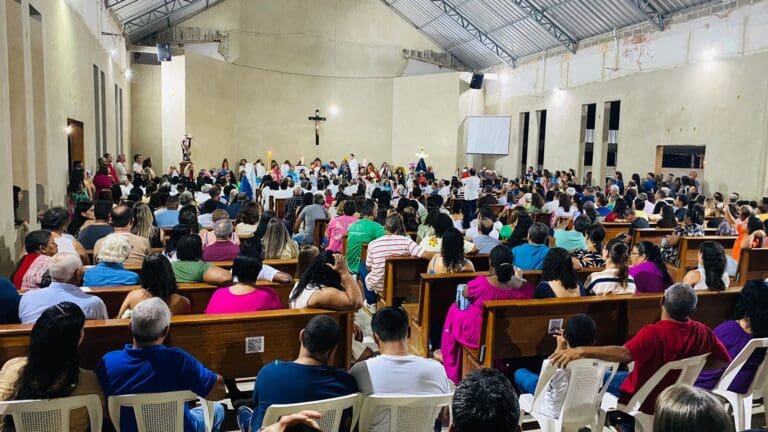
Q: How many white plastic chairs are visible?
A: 7